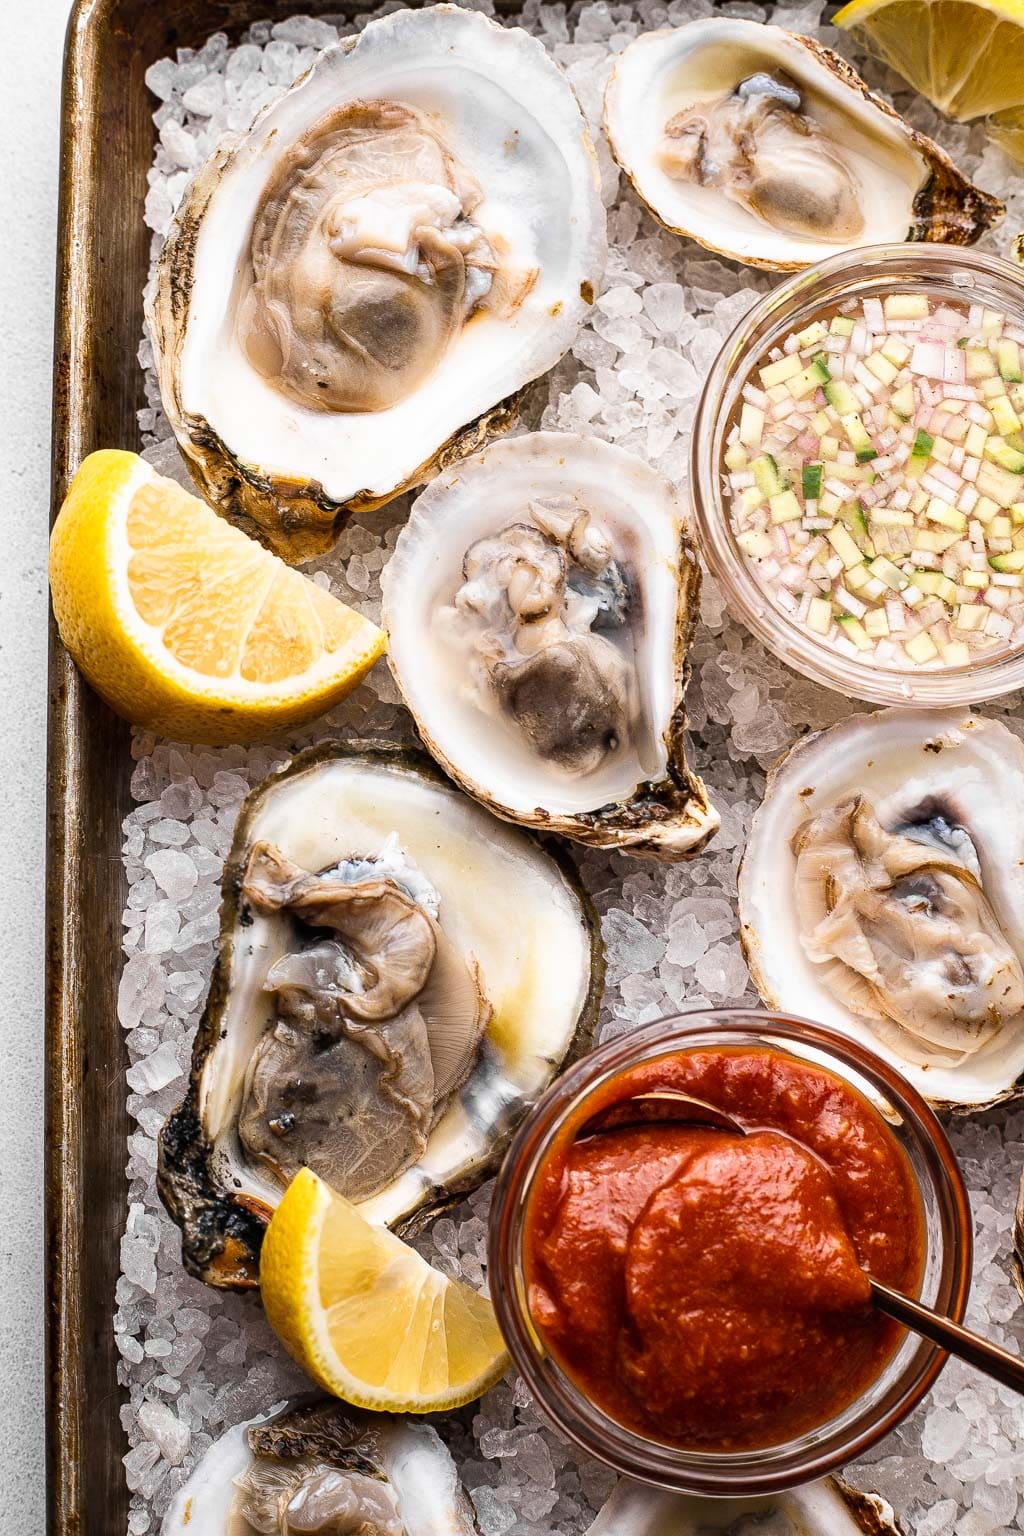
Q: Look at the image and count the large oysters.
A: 2